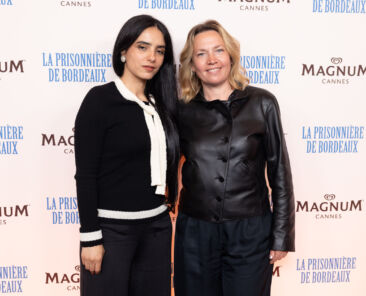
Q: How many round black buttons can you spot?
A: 5